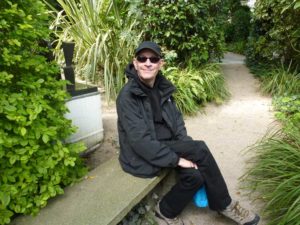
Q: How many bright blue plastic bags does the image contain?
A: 1